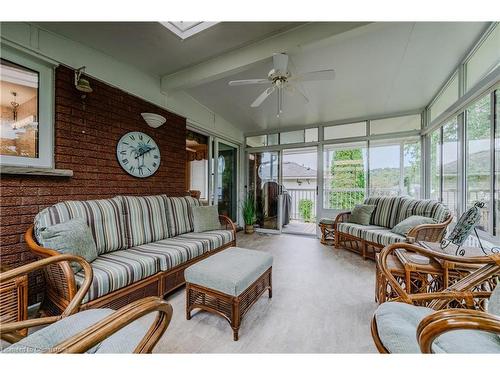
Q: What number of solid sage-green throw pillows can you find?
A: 4